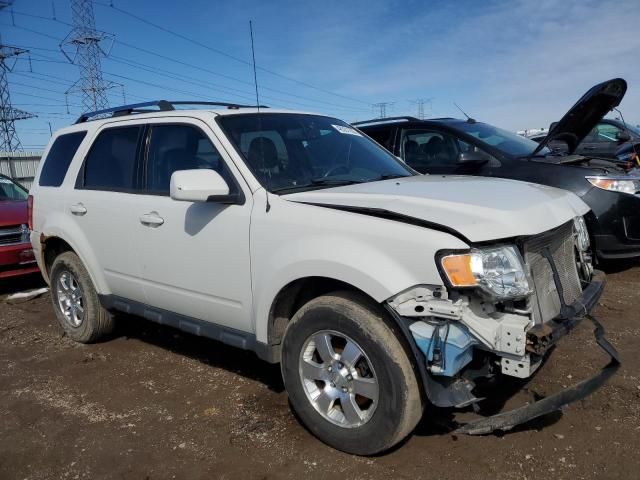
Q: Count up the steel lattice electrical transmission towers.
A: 4